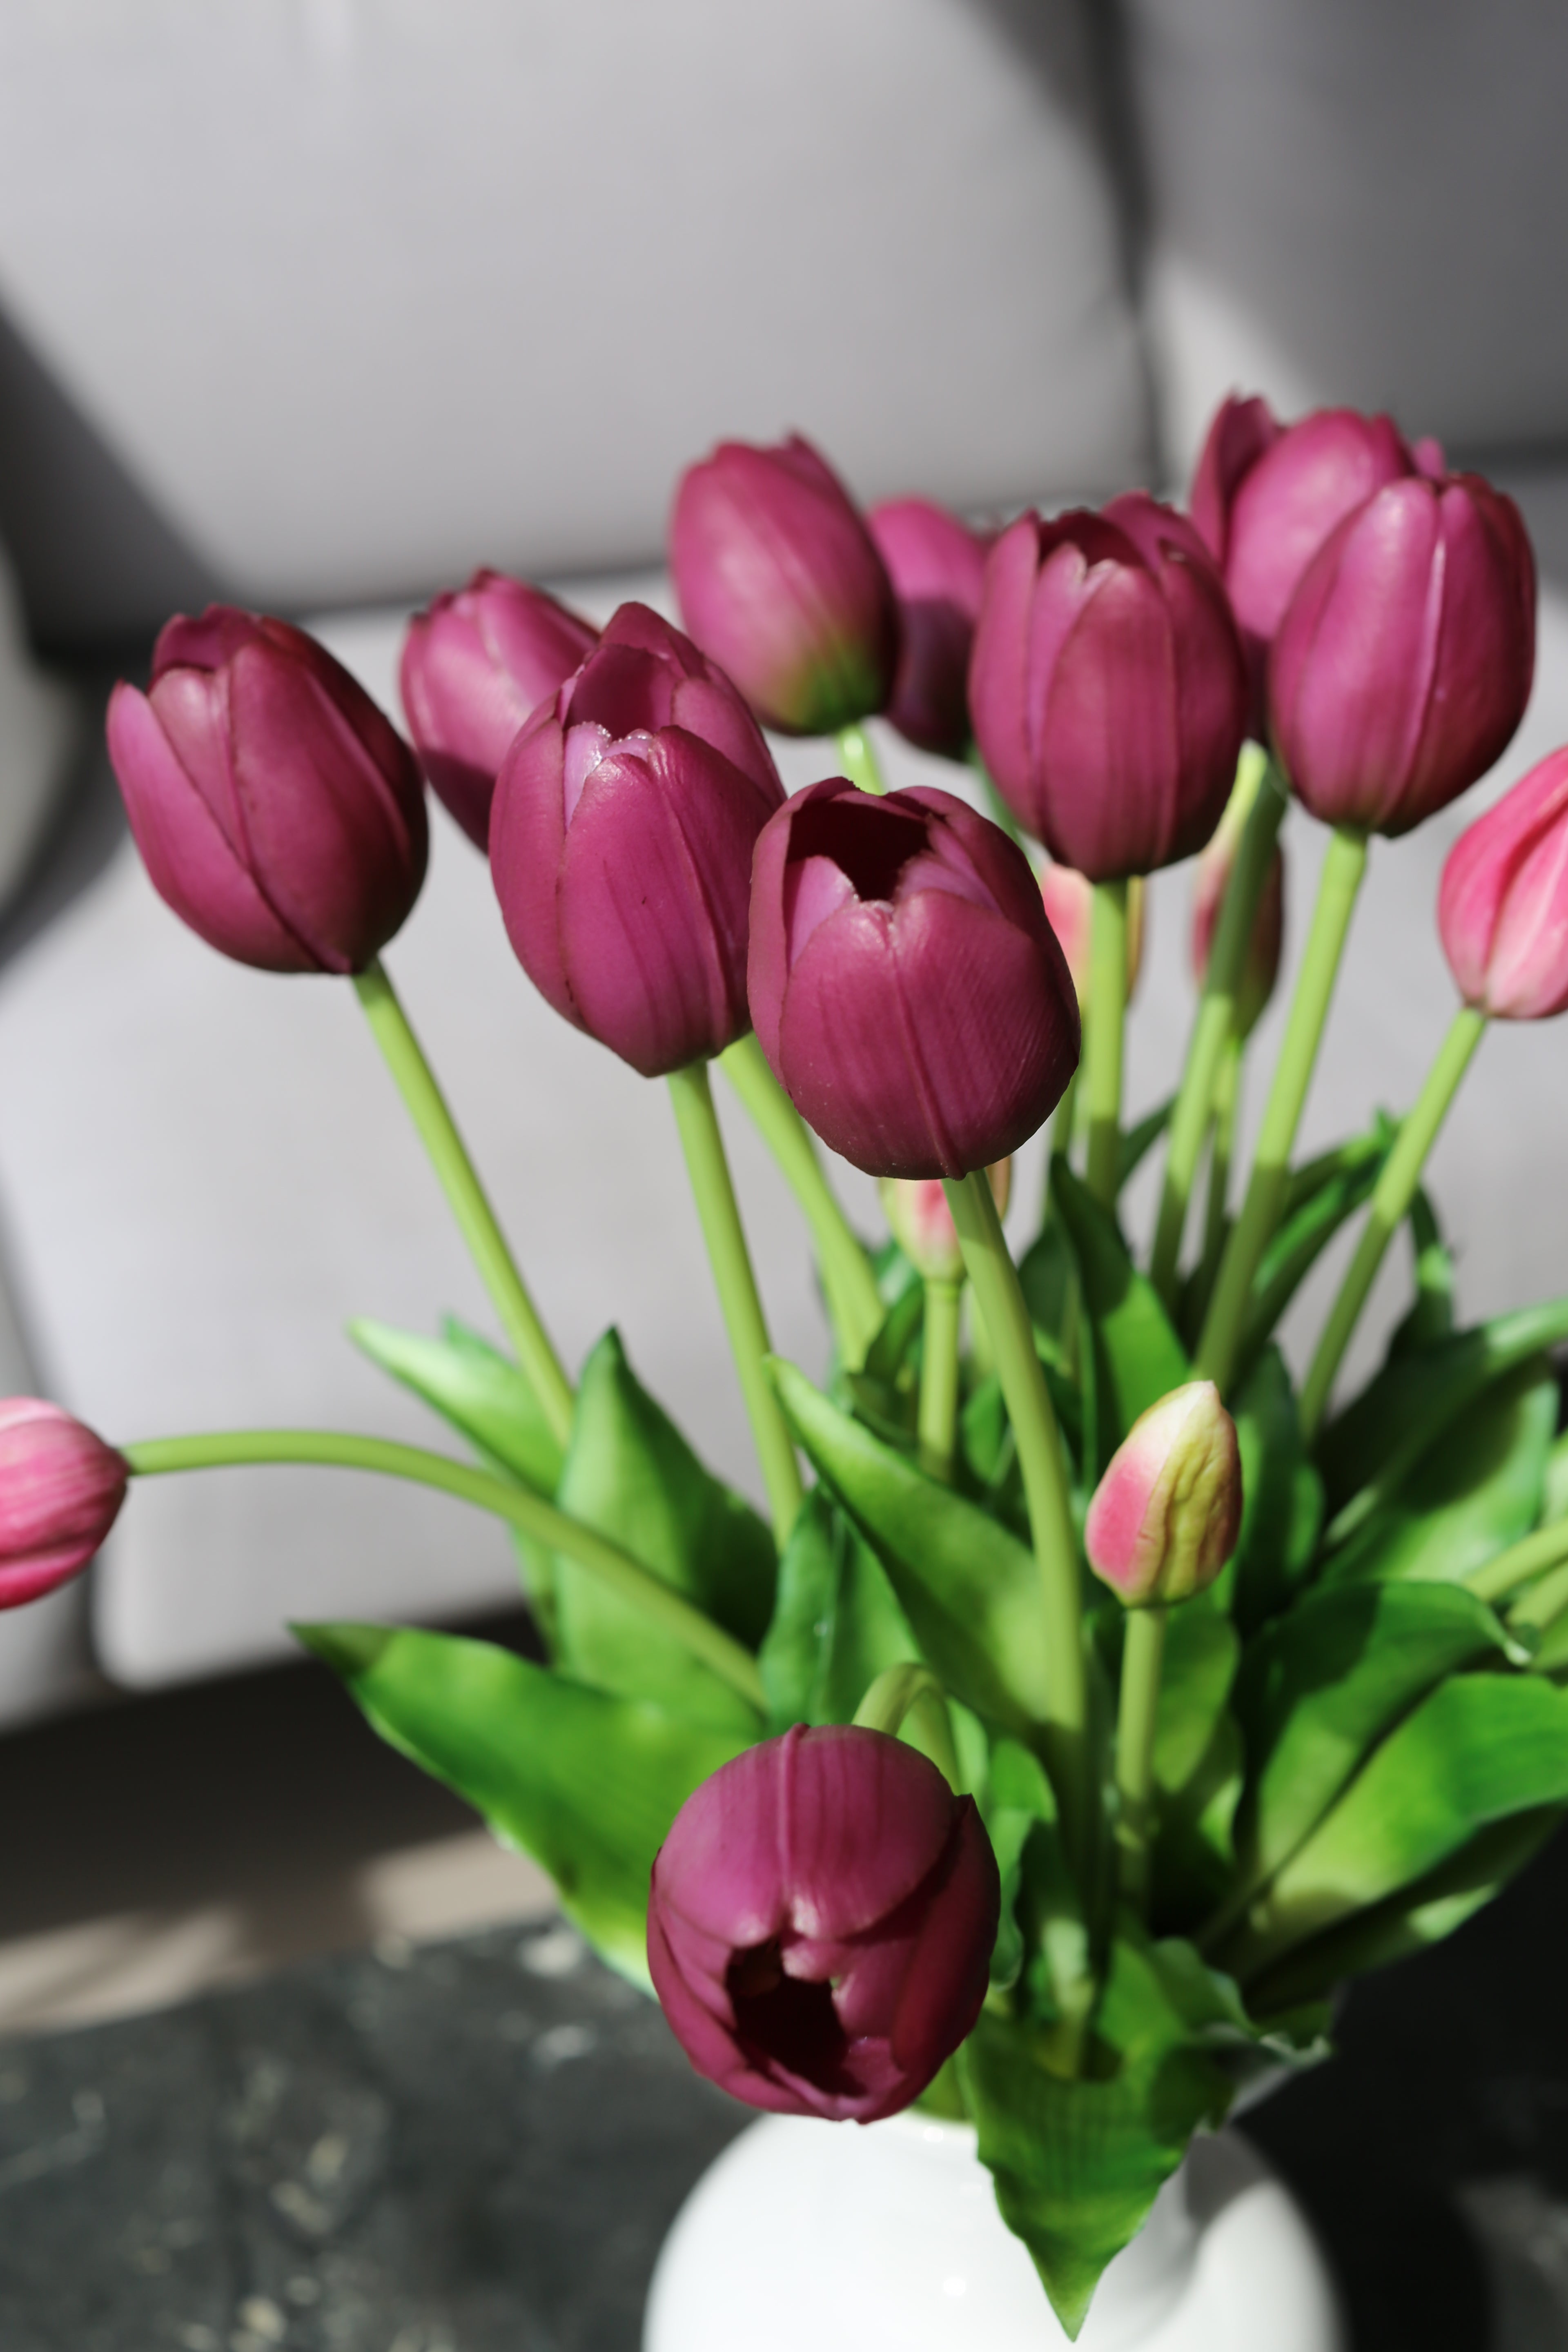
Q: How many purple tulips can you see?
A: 10